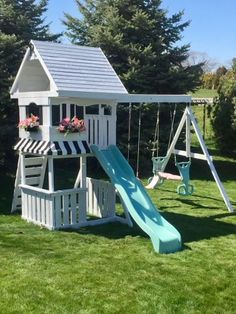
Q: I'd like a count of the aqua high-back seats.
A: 2